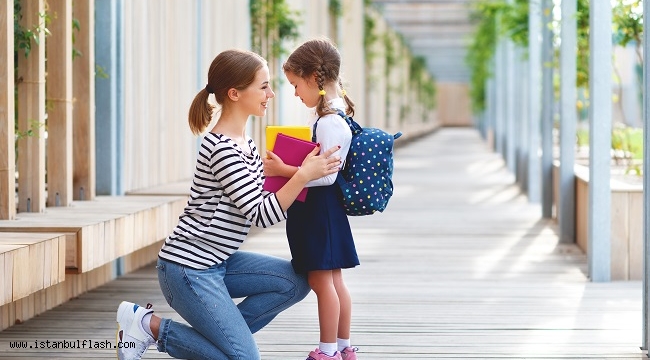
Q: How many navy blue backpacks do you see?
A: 1